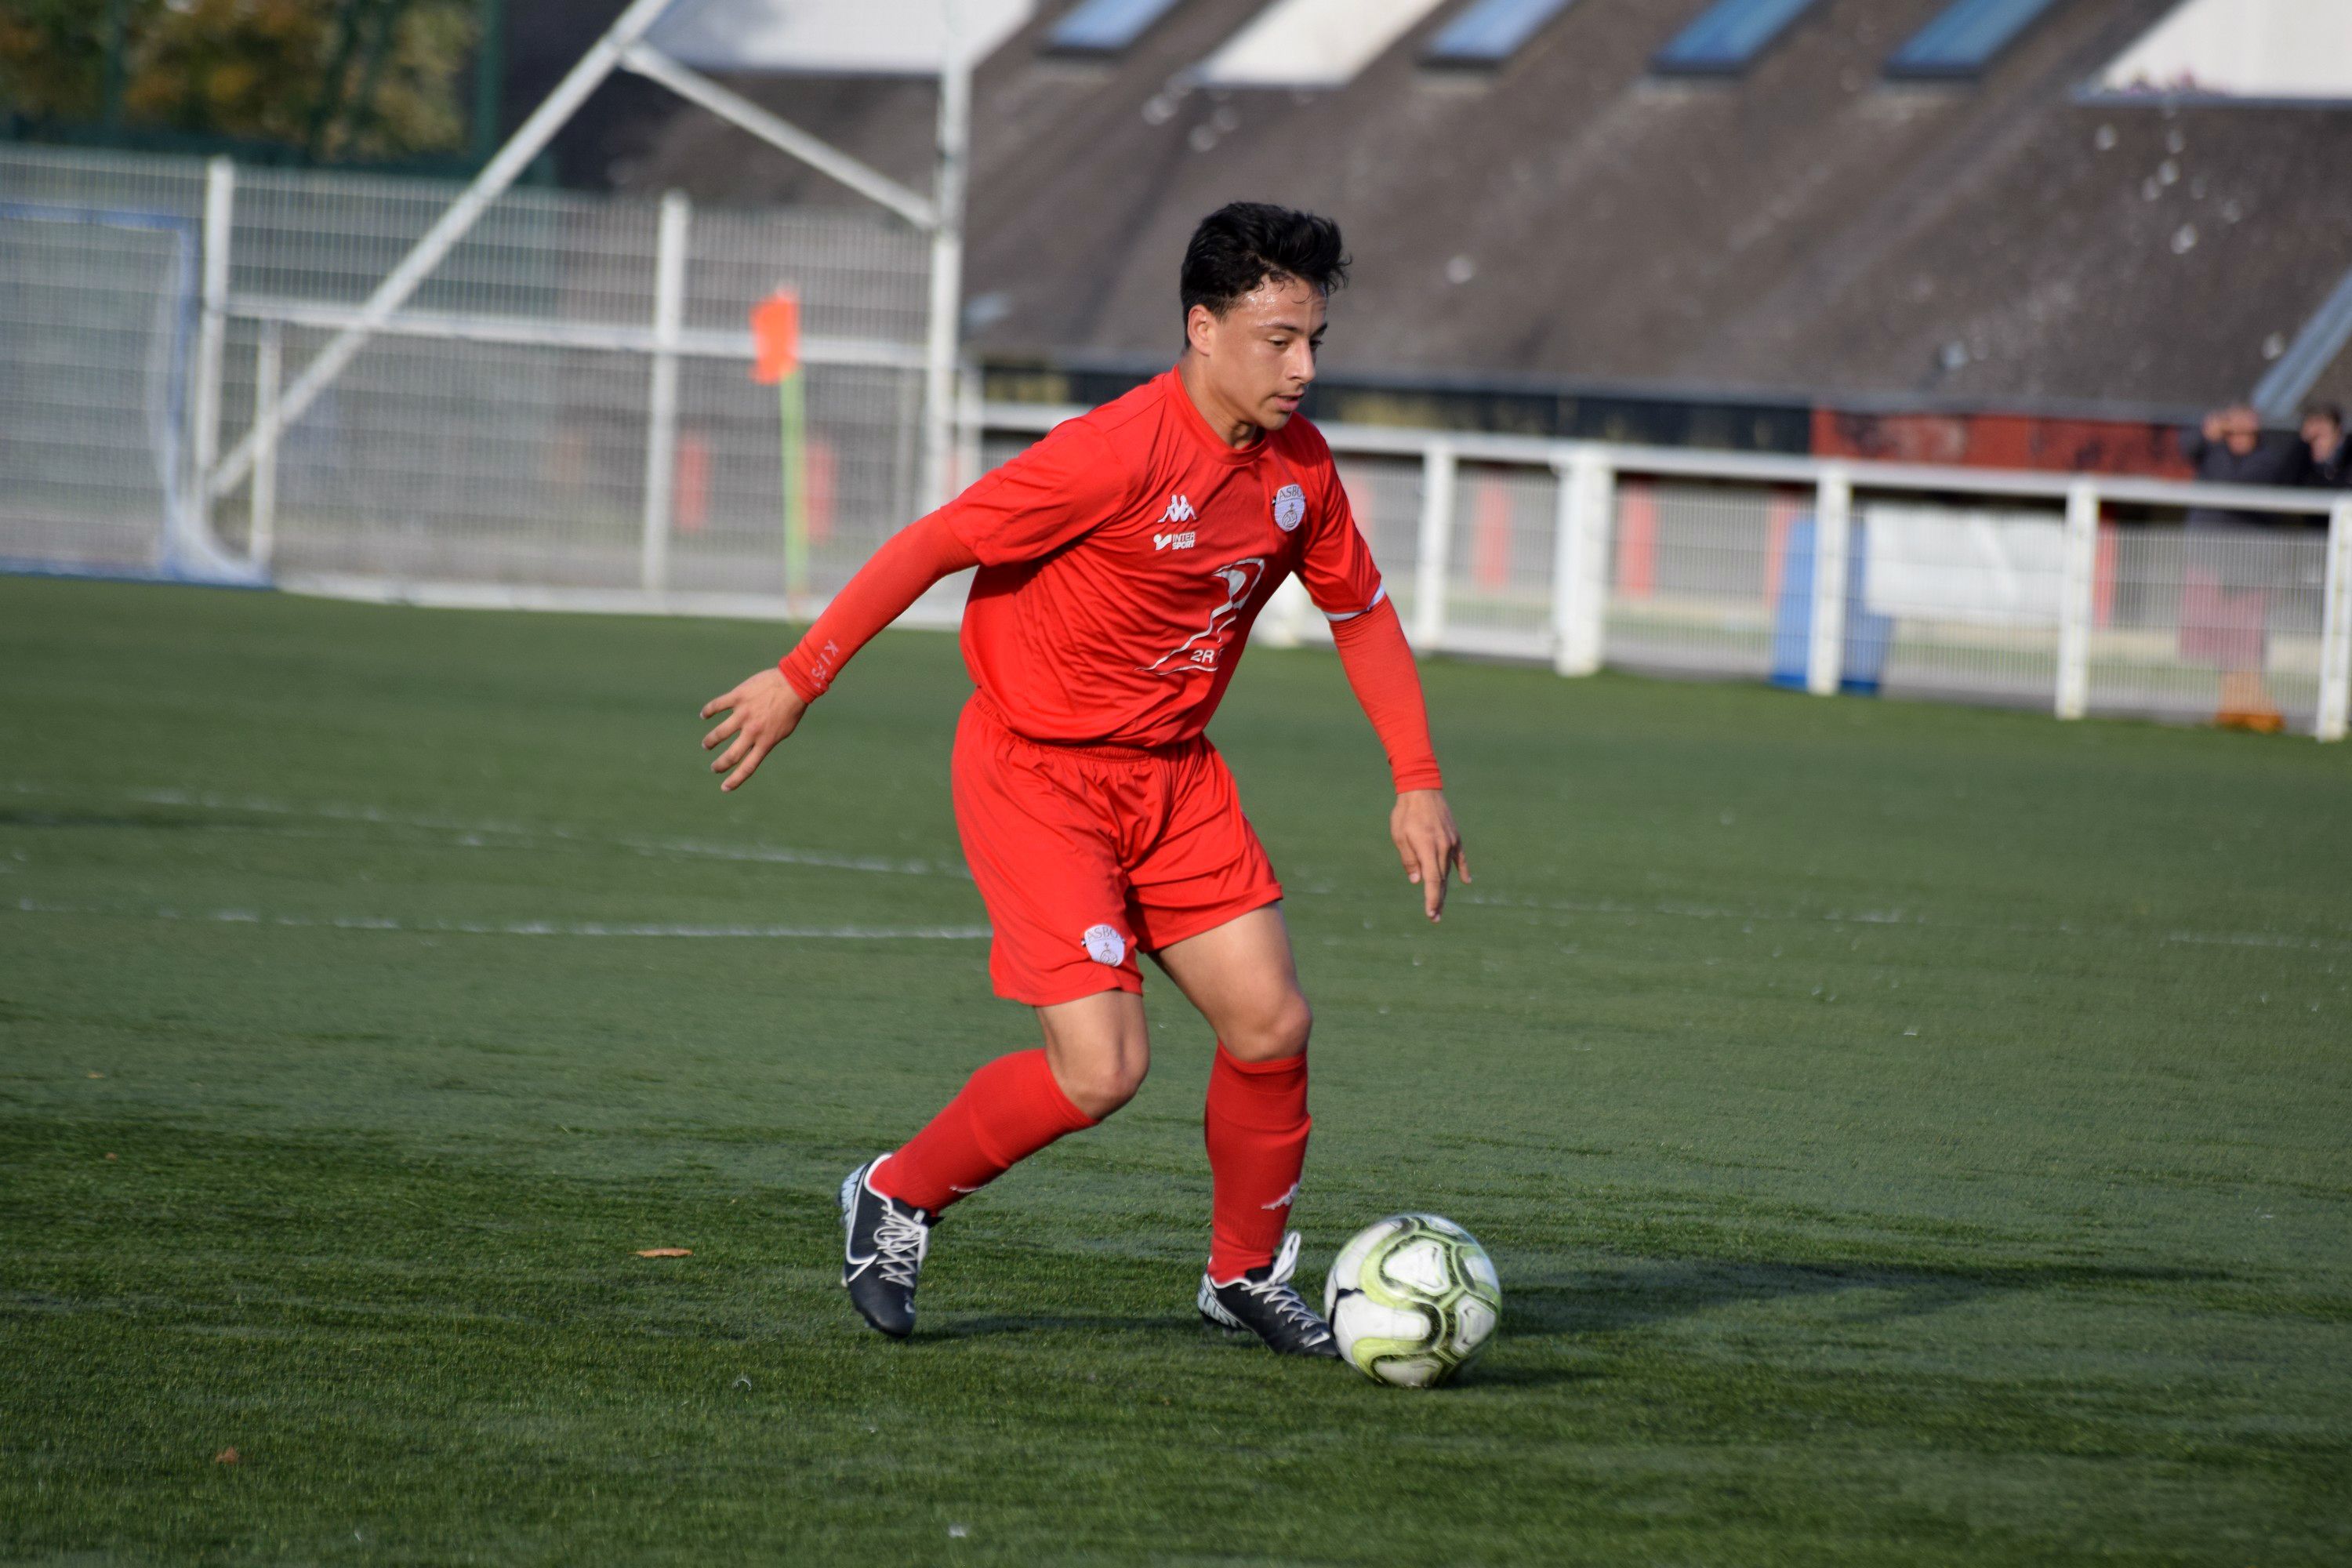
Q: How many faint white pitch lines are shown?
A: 2